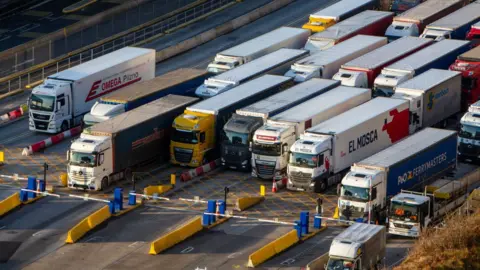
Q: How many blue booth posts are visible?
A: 12